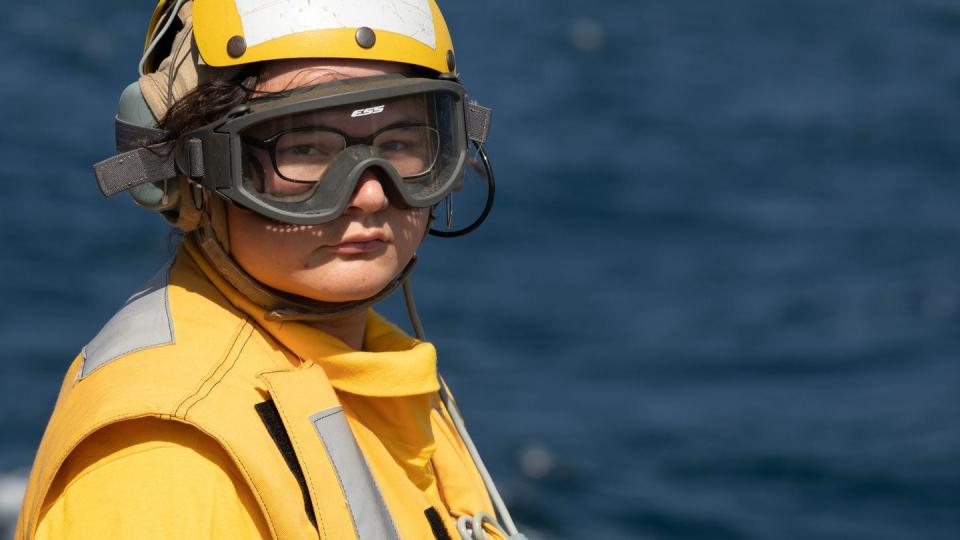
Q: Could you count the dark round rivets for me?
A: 3